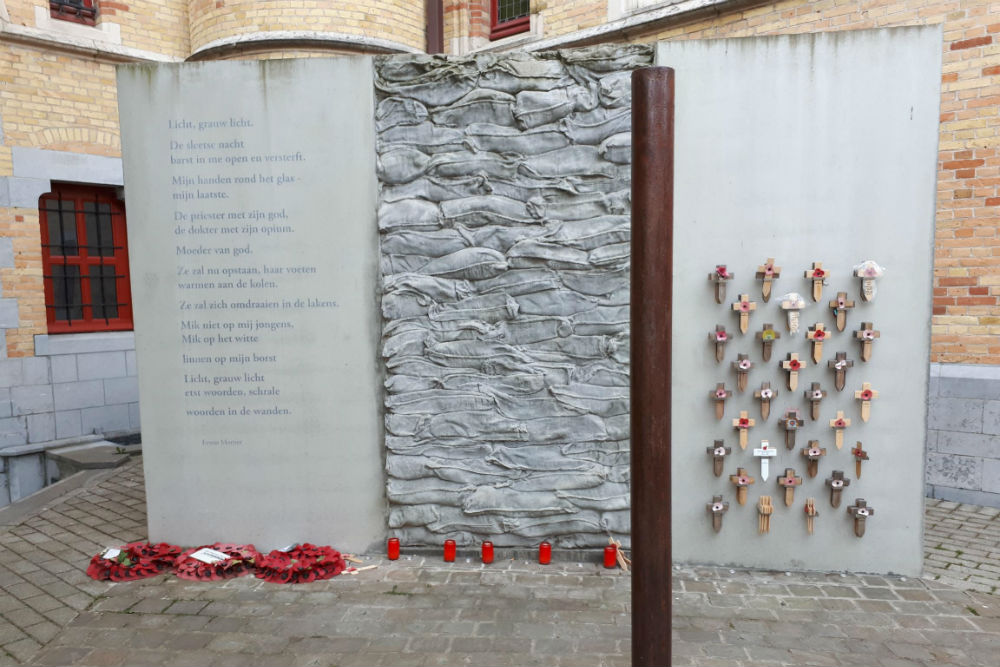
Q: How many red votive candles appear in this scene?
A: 5